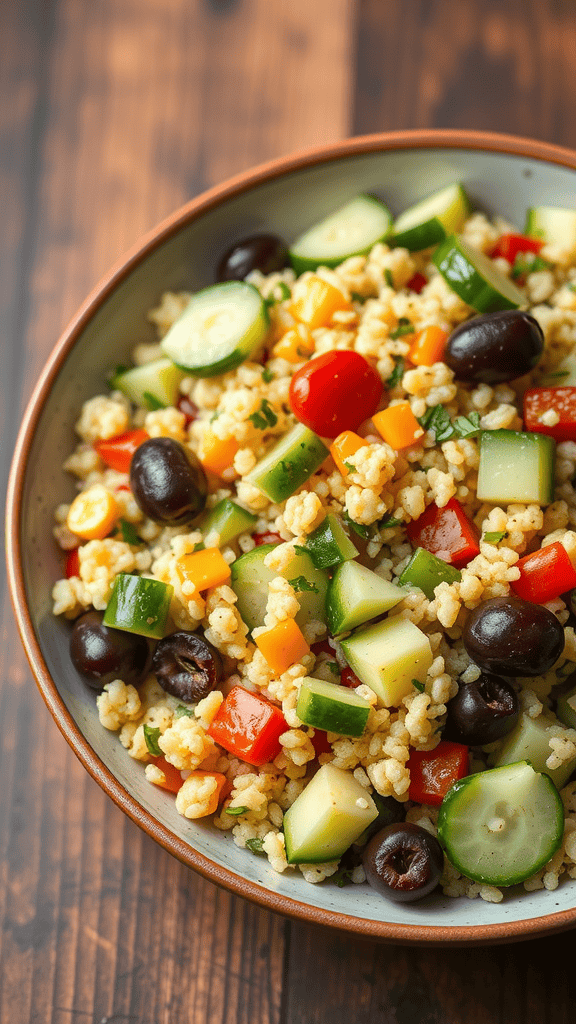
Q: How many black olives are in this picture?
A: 8